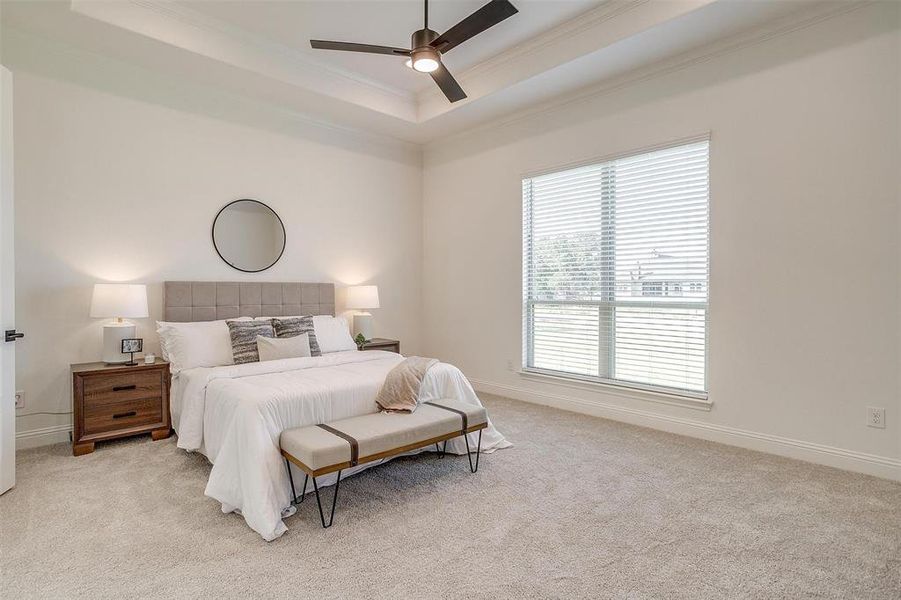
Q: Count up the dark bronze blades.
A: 3